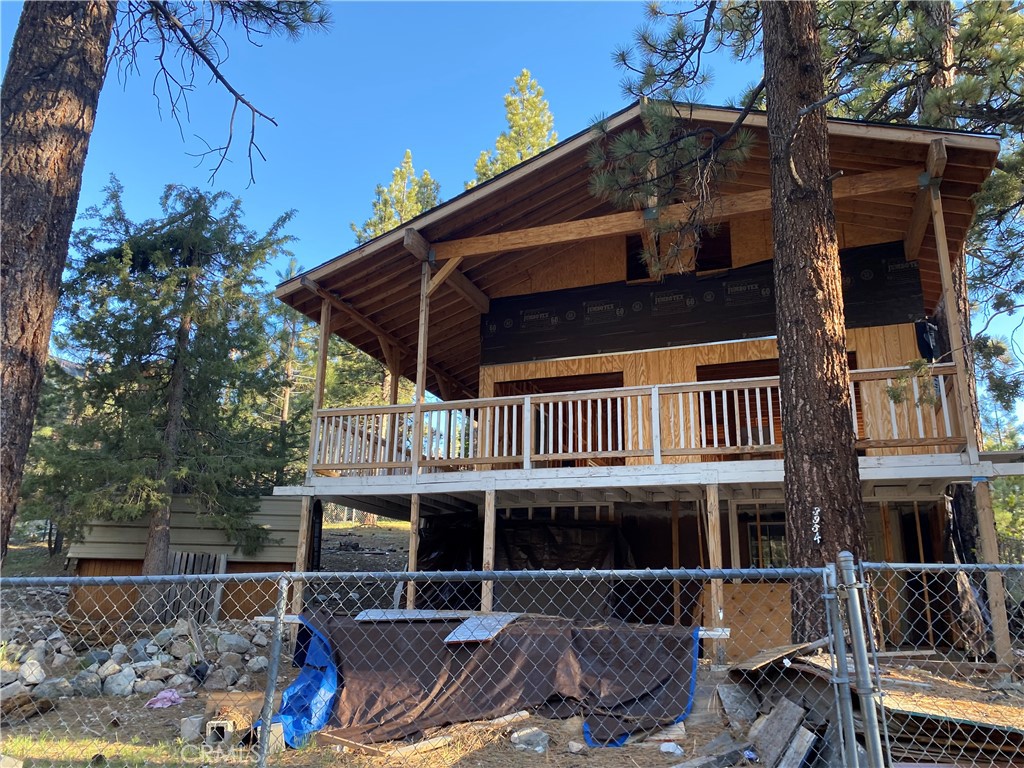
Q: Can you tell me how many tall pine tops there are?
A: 2